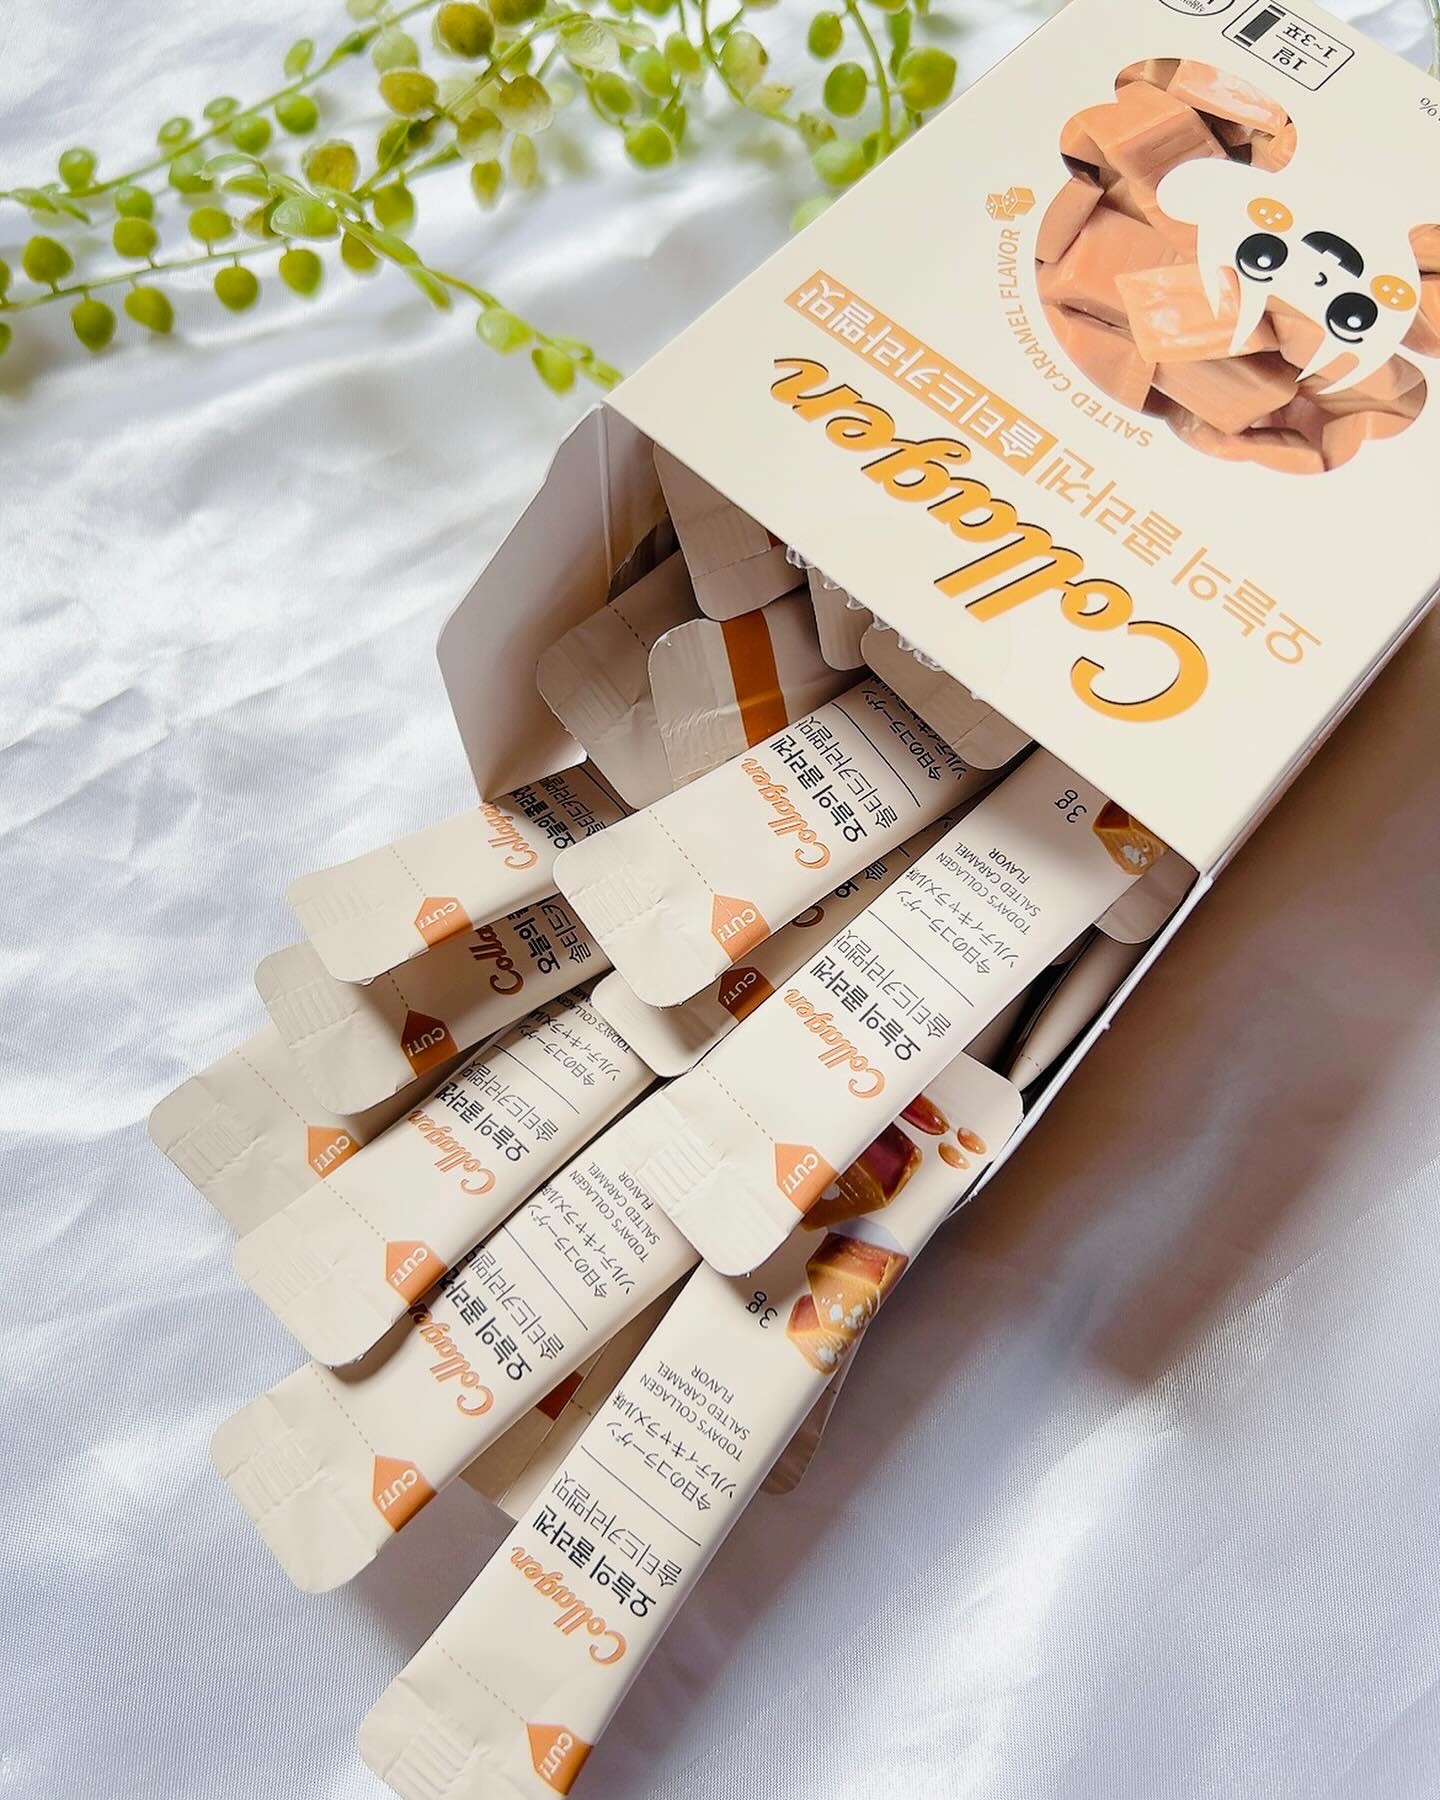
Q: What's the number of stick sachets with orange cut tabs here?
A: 9